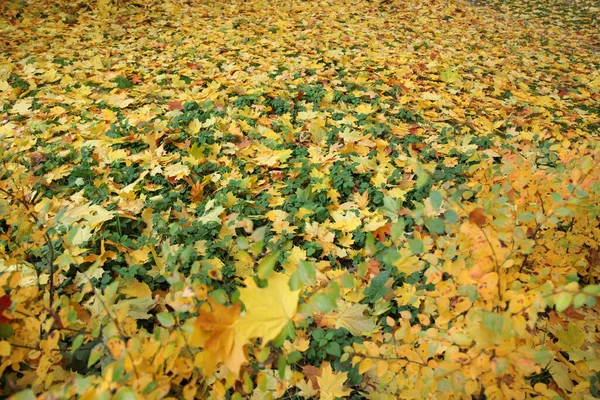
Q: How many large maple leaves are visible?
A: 2